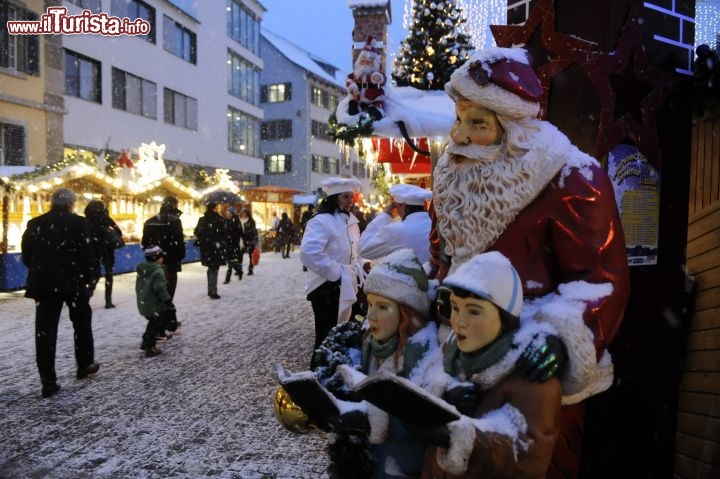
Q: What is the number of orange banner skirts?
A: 0